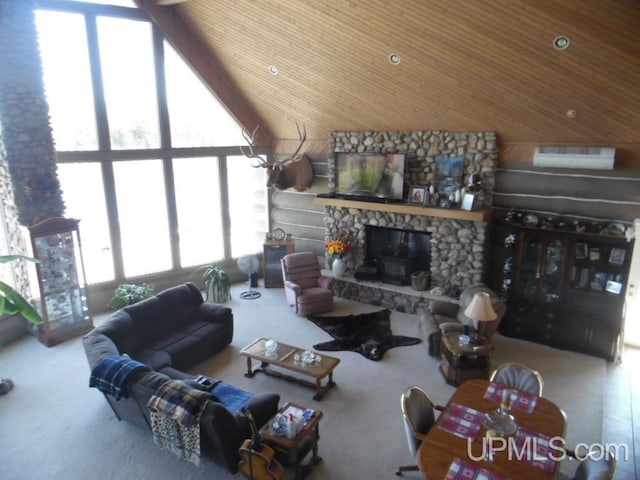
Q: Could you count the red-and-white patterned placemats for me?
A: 4